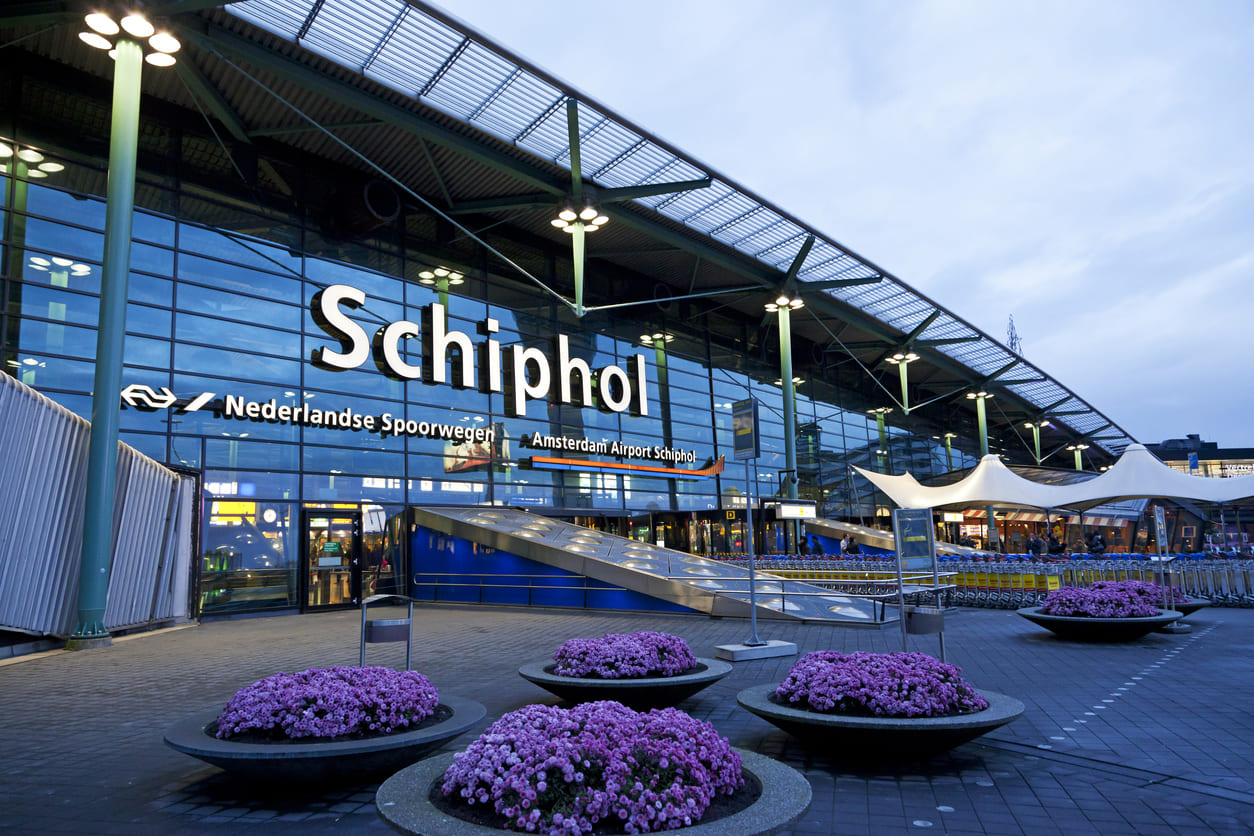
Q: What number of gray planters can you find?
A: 6